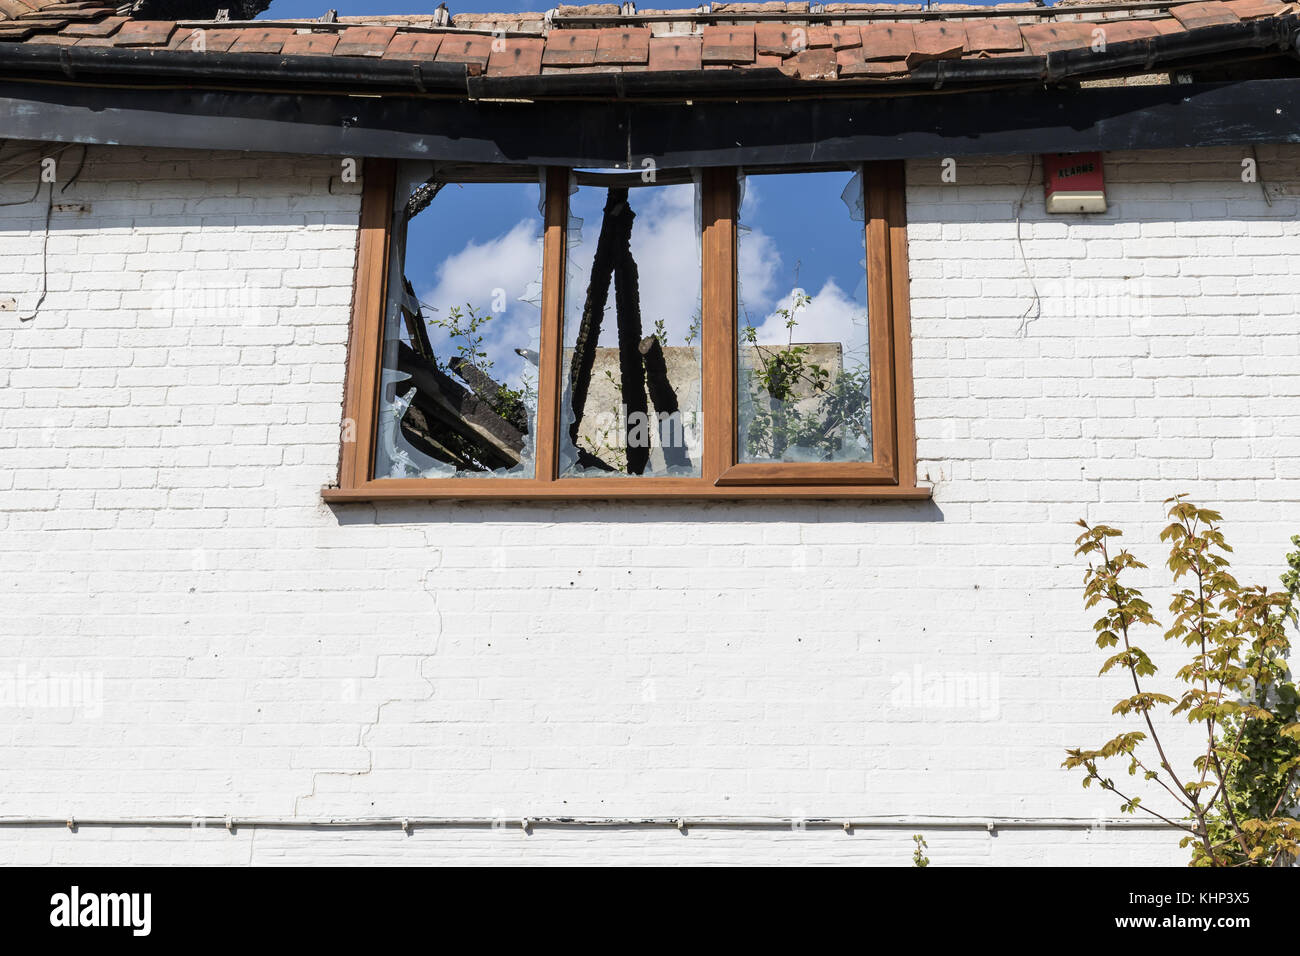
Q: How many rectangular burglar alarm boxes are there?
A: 1